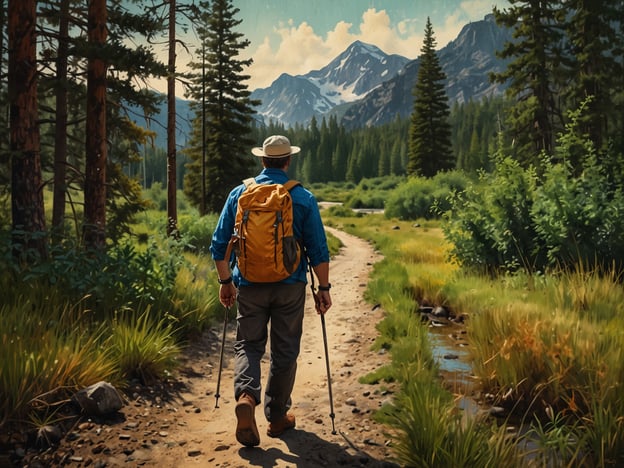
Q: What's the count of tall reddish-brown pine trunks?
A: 4